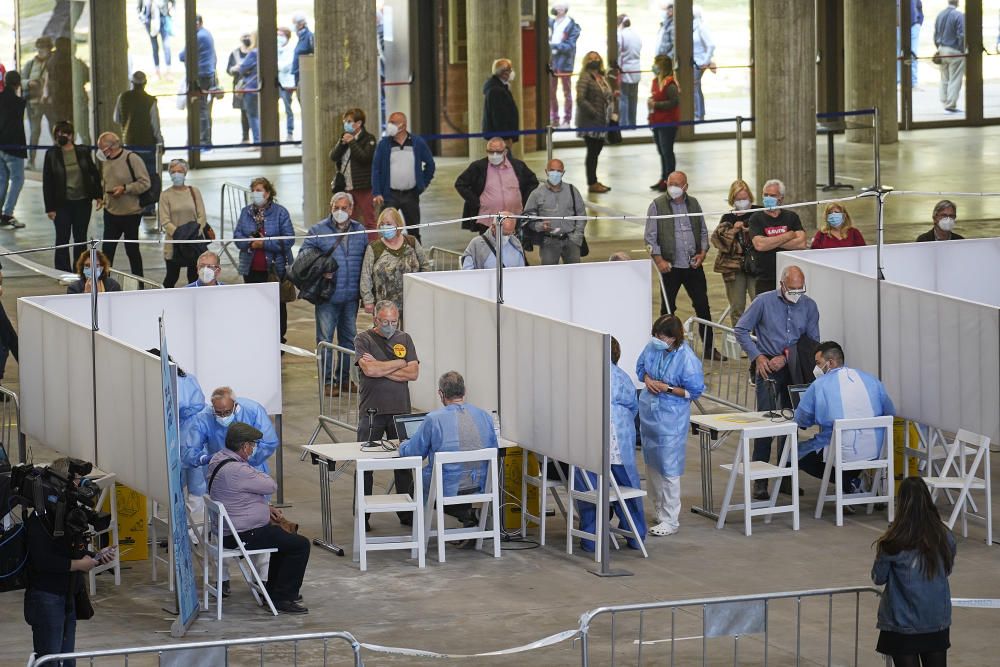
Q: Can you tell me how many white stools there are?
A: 11